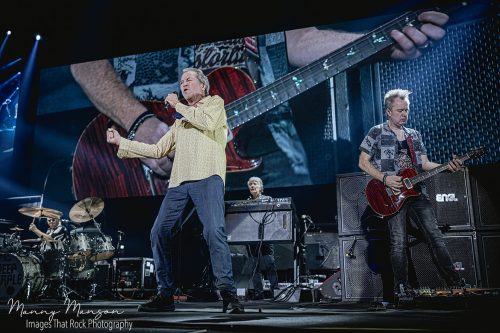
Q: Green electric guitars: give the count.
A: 0